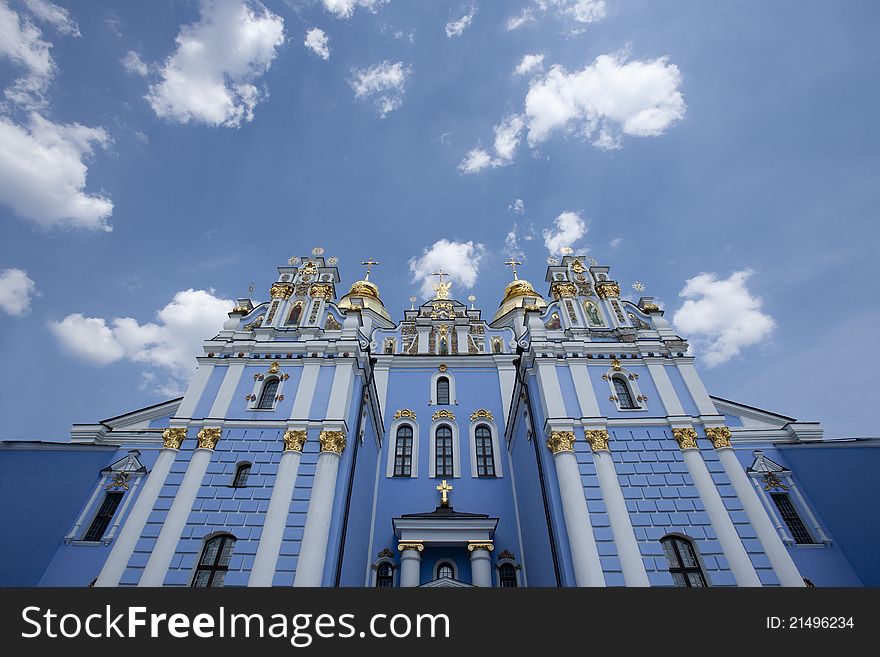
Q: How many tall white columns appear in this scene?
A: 8